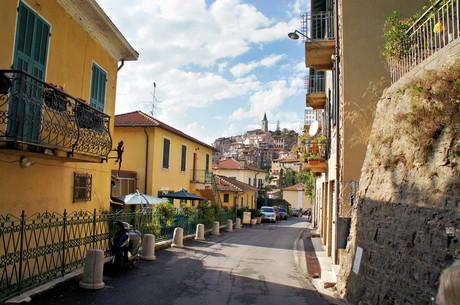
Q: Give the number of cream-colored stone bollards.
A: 7